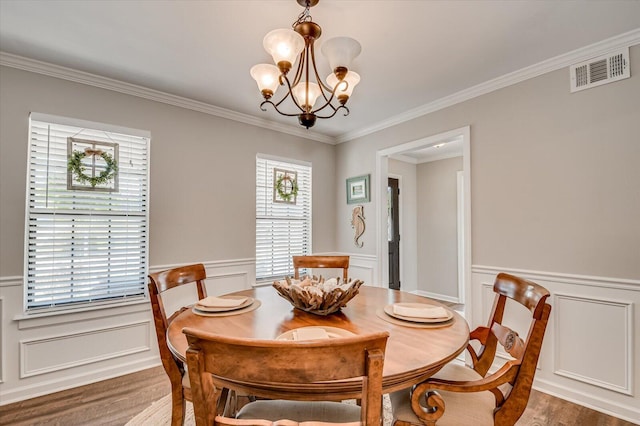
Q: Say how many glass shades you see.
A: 5